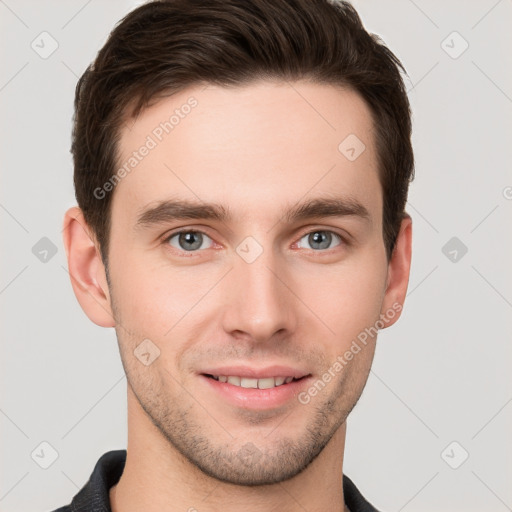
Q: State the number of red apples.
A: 0